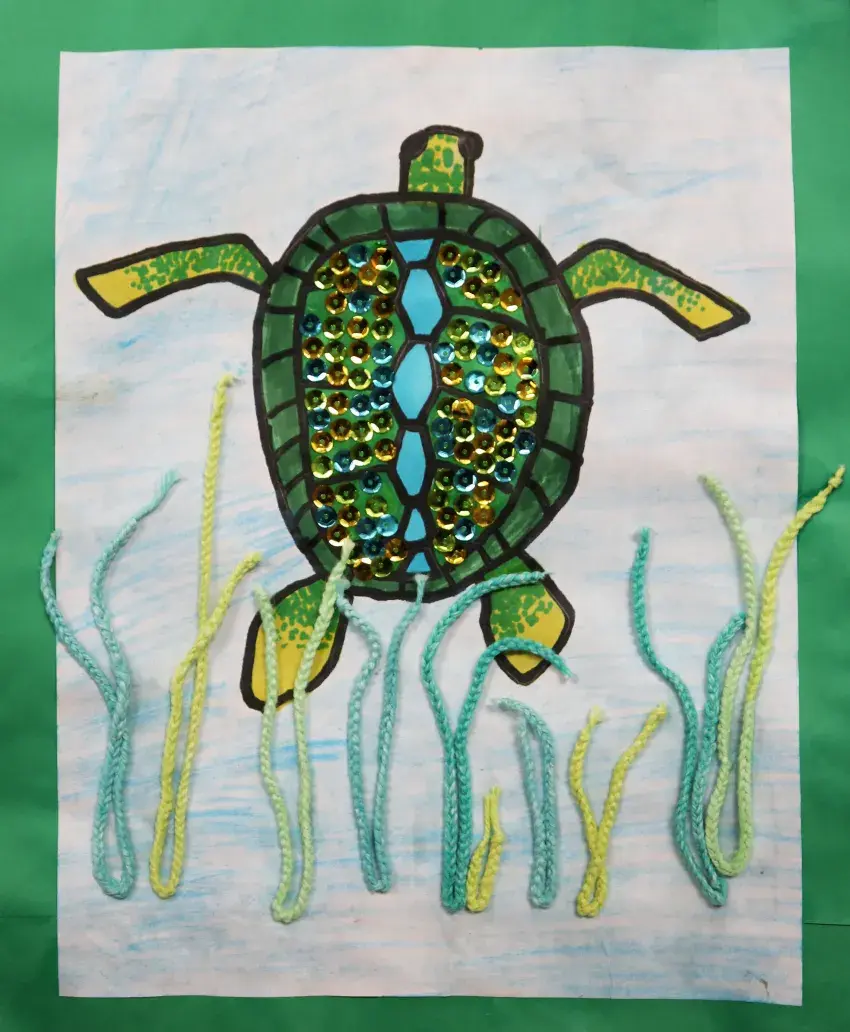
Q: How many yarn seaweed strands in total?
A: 10